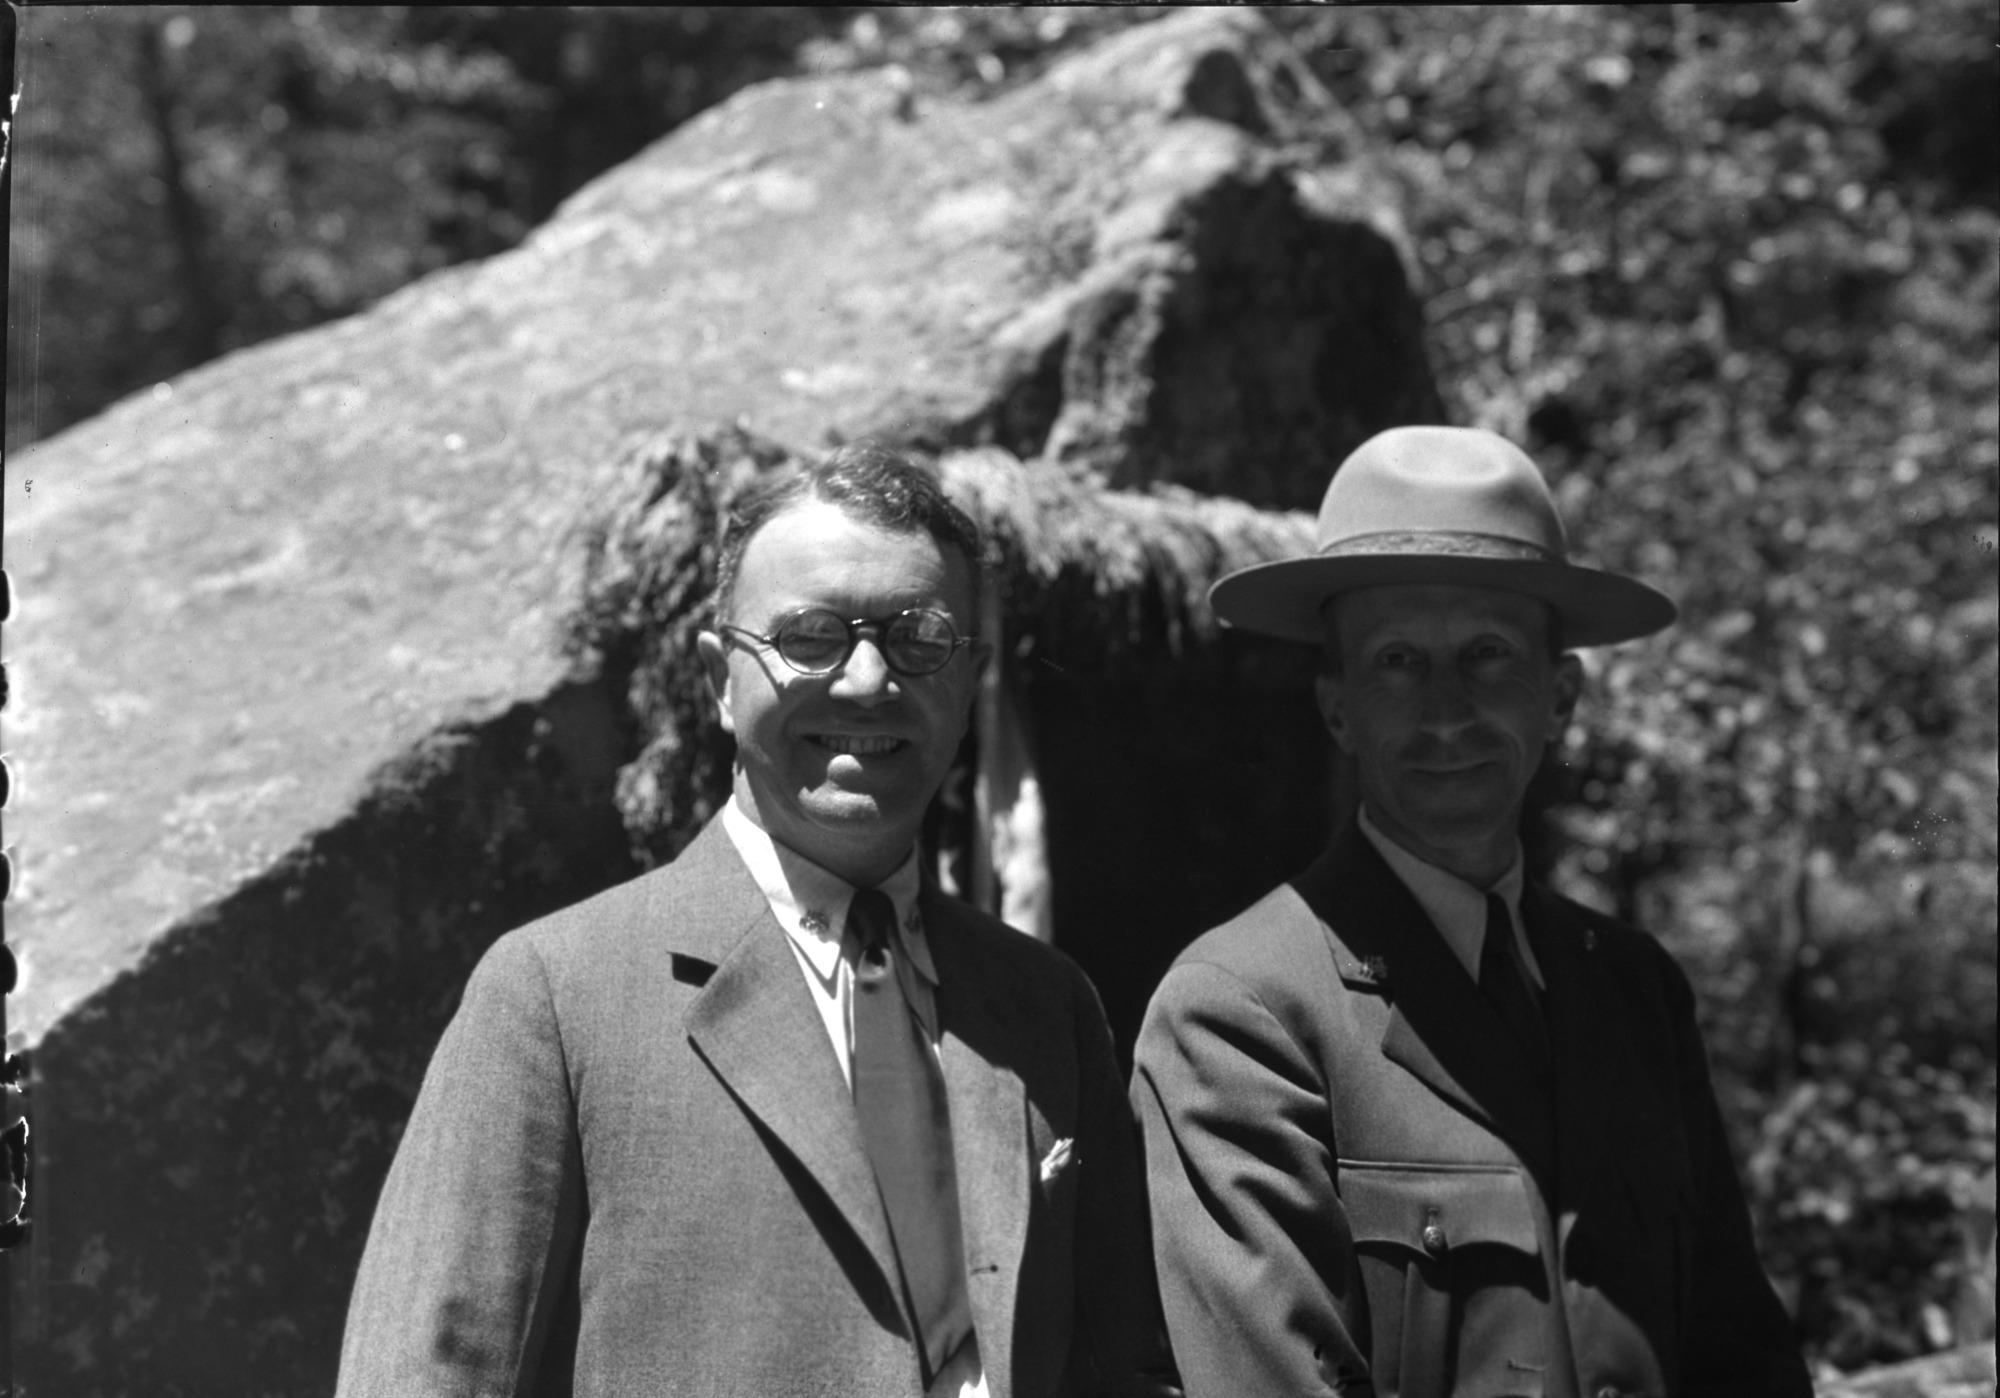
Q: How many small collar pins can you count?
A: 4